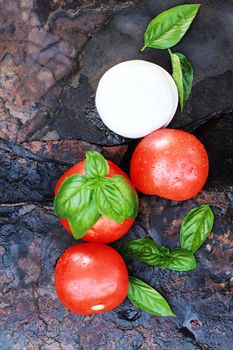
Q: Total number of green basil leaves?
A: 11